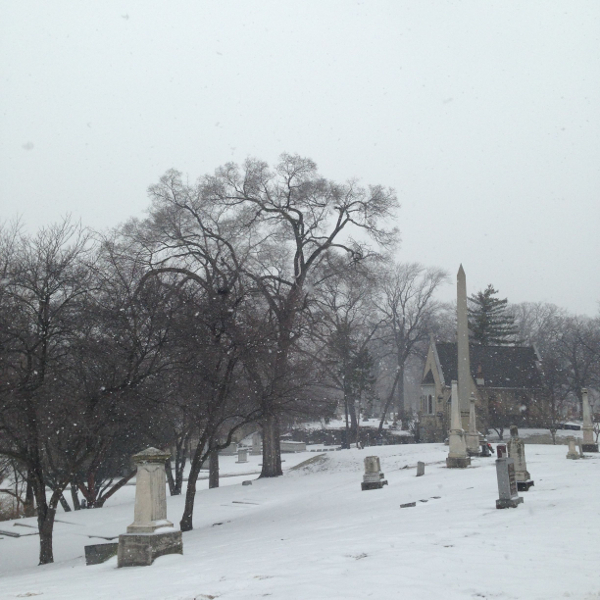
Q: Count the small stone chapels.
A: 1